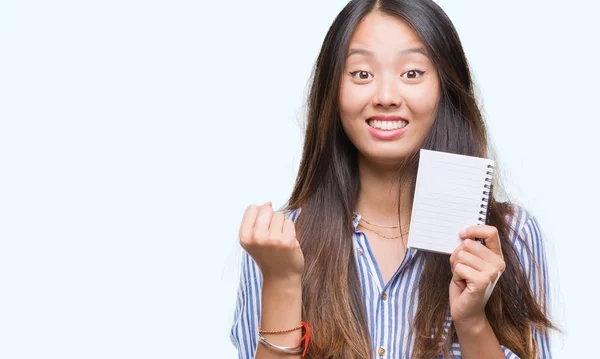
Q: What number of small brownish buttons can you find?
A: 3